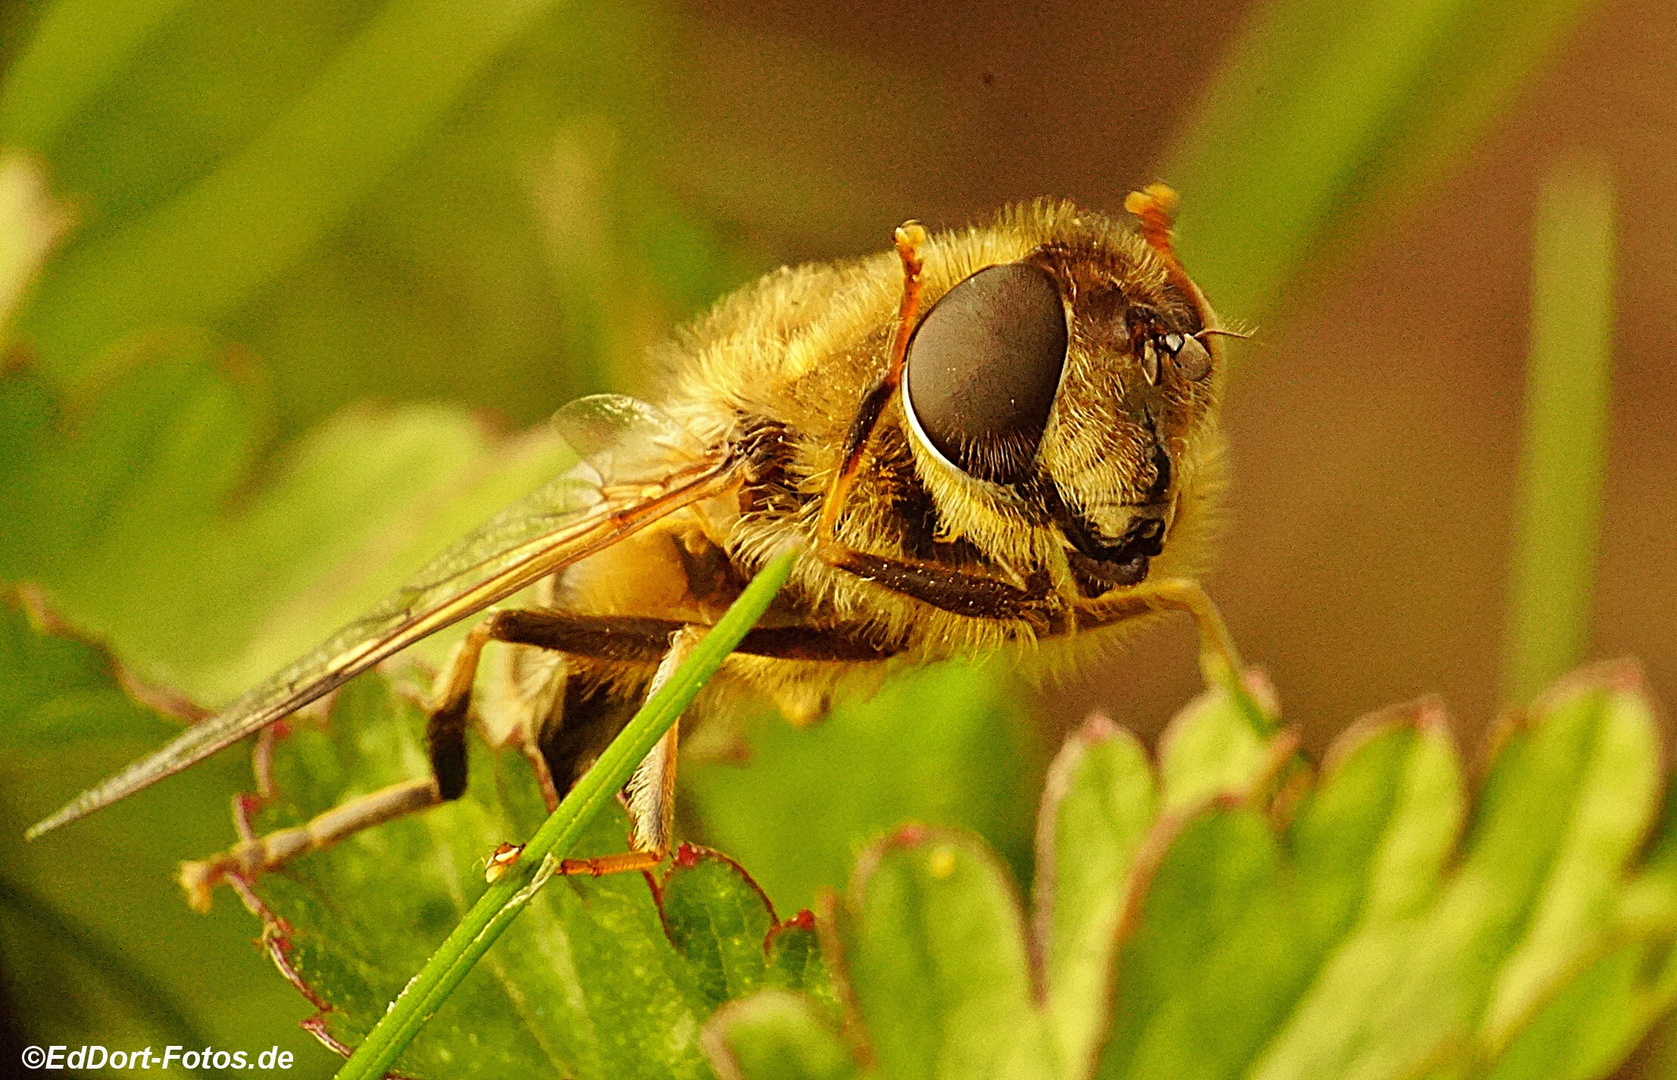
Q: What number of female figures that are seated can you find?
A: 0